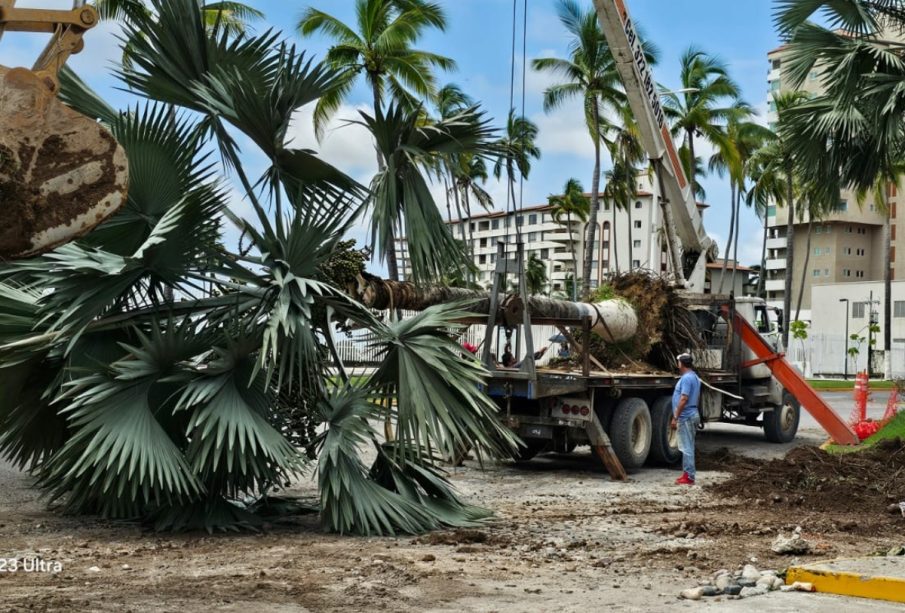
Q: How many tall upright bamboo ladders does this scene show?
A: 0